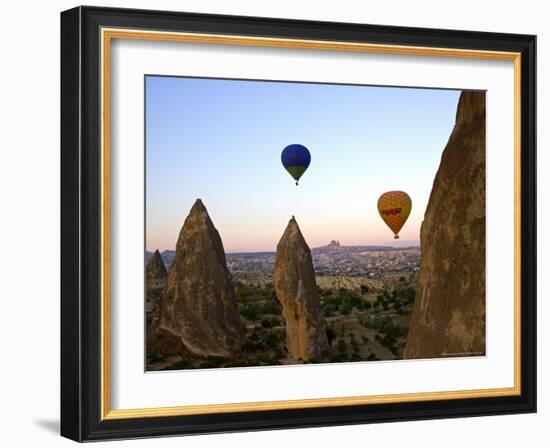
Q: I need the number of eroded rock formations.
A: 4